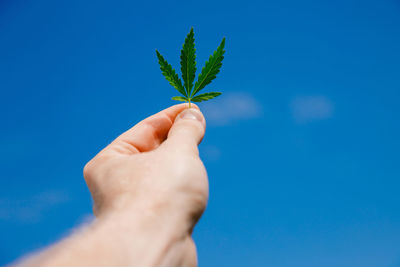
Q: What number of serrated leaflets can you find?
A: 5